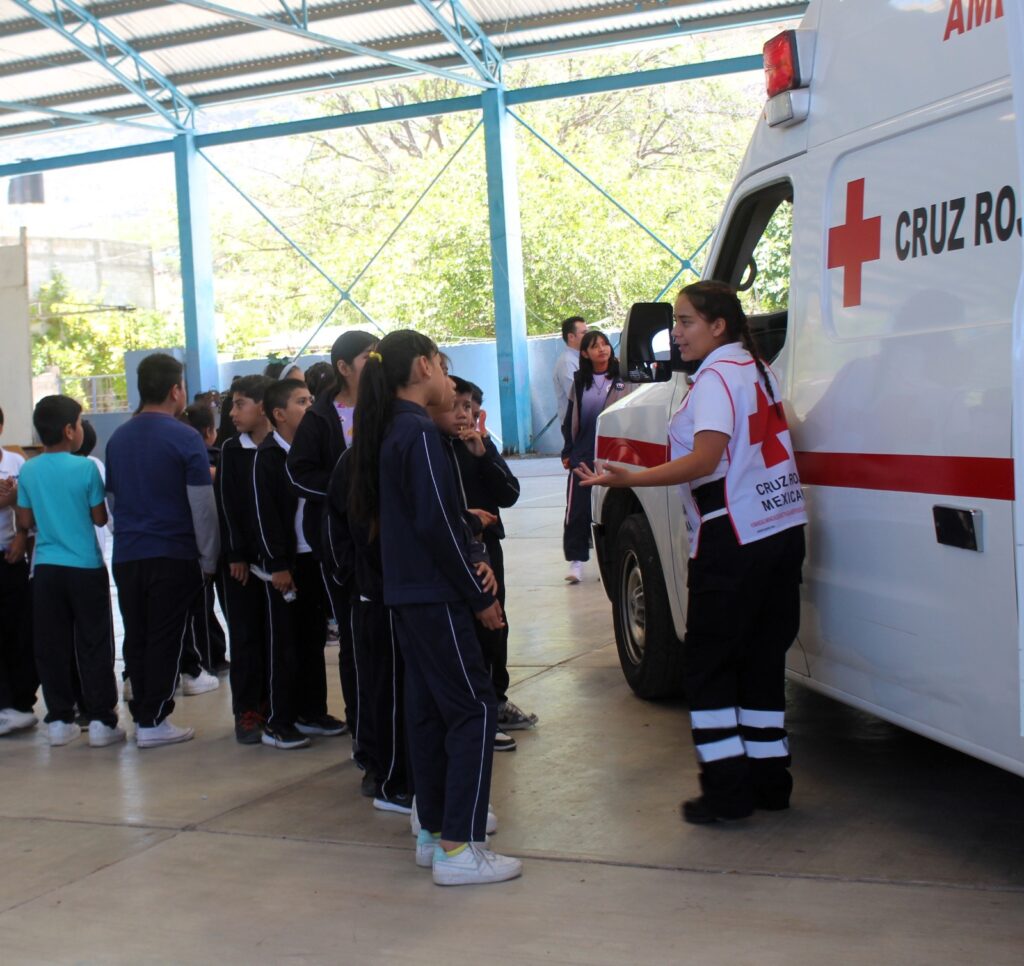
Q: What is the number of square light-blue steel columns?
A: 2